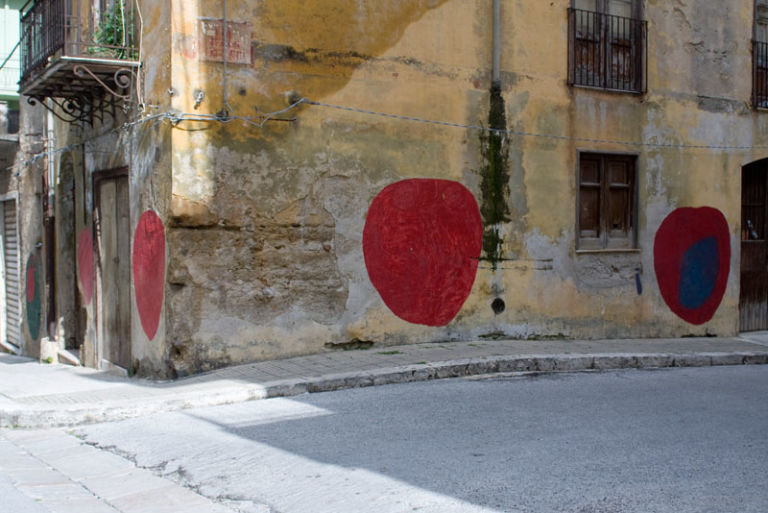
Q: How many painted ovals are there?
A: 5